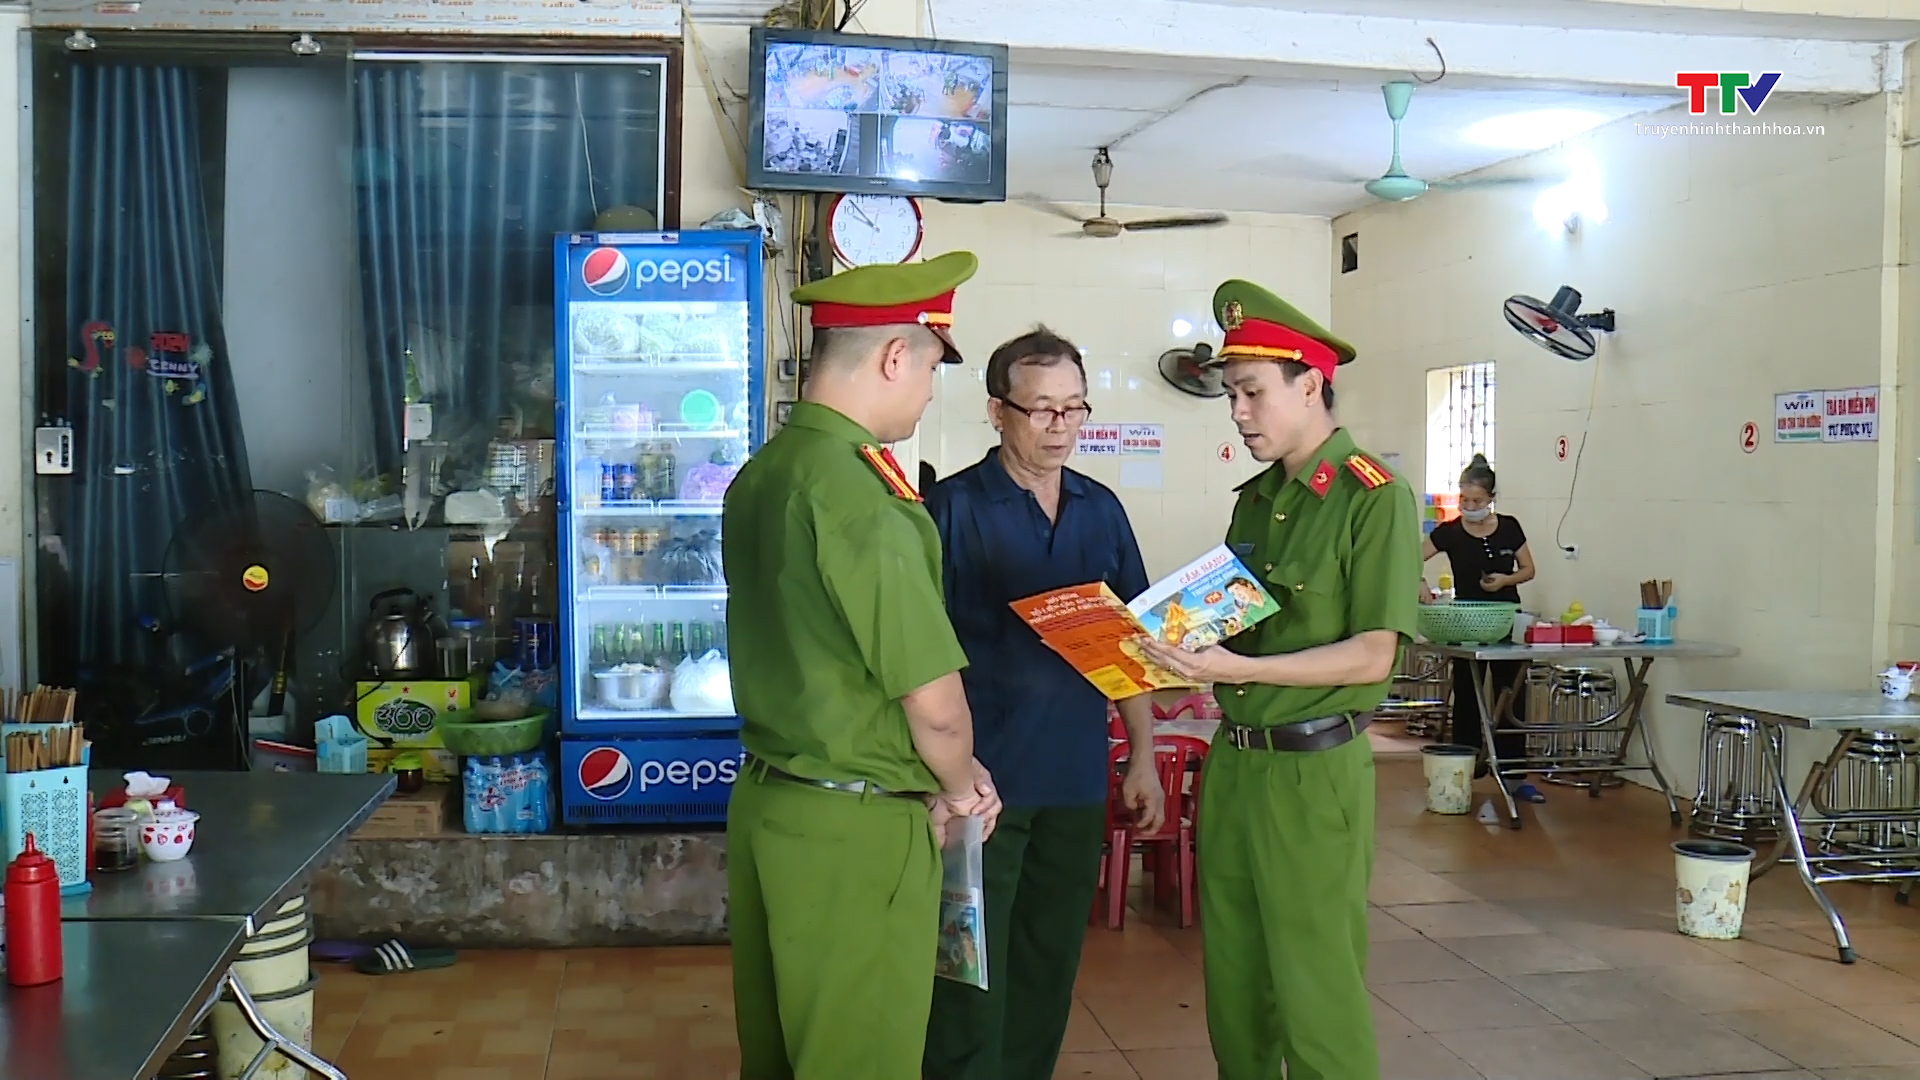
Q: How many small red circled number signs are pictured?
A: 3